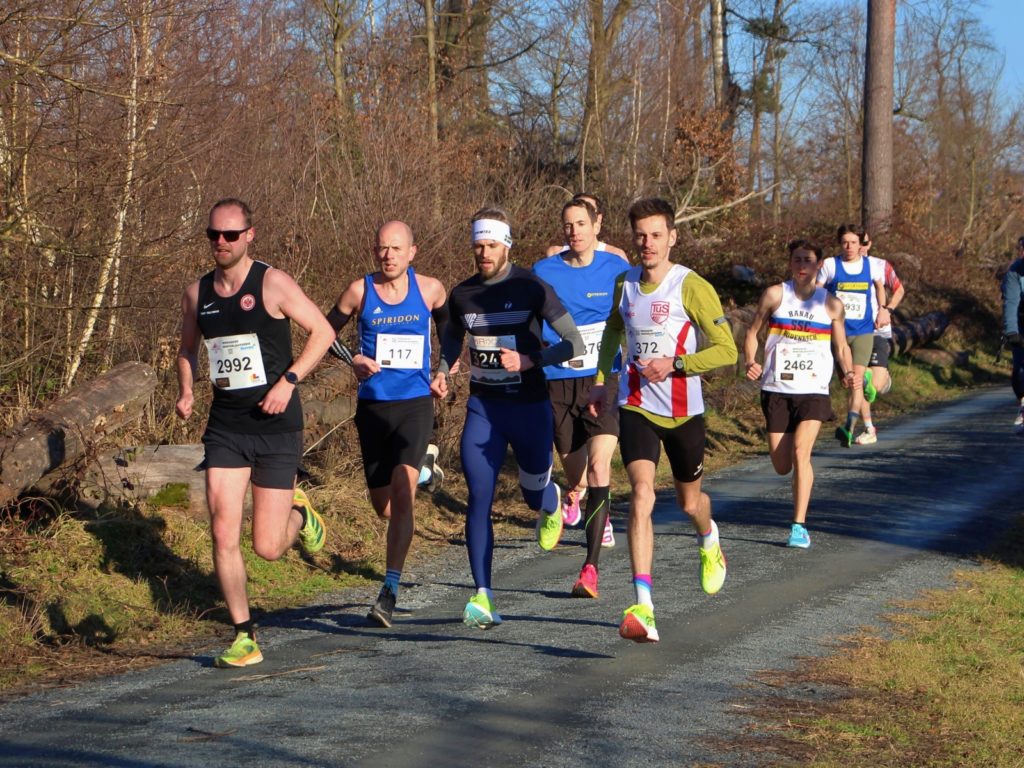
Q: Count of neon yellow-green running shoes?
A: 6